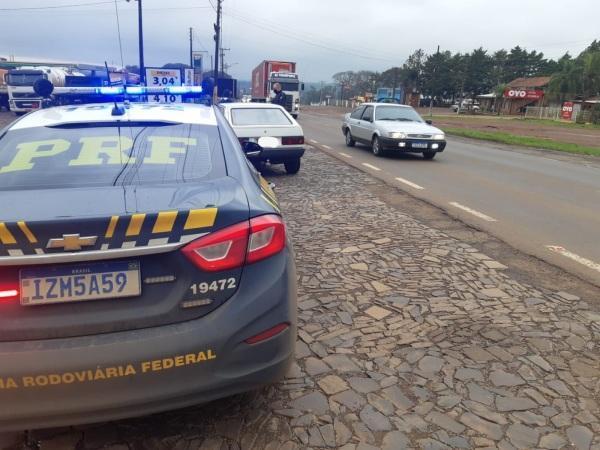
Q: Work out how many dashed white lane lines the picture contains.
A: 7